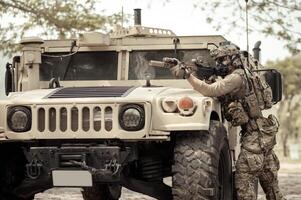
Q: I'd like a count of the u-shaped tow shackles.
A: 2